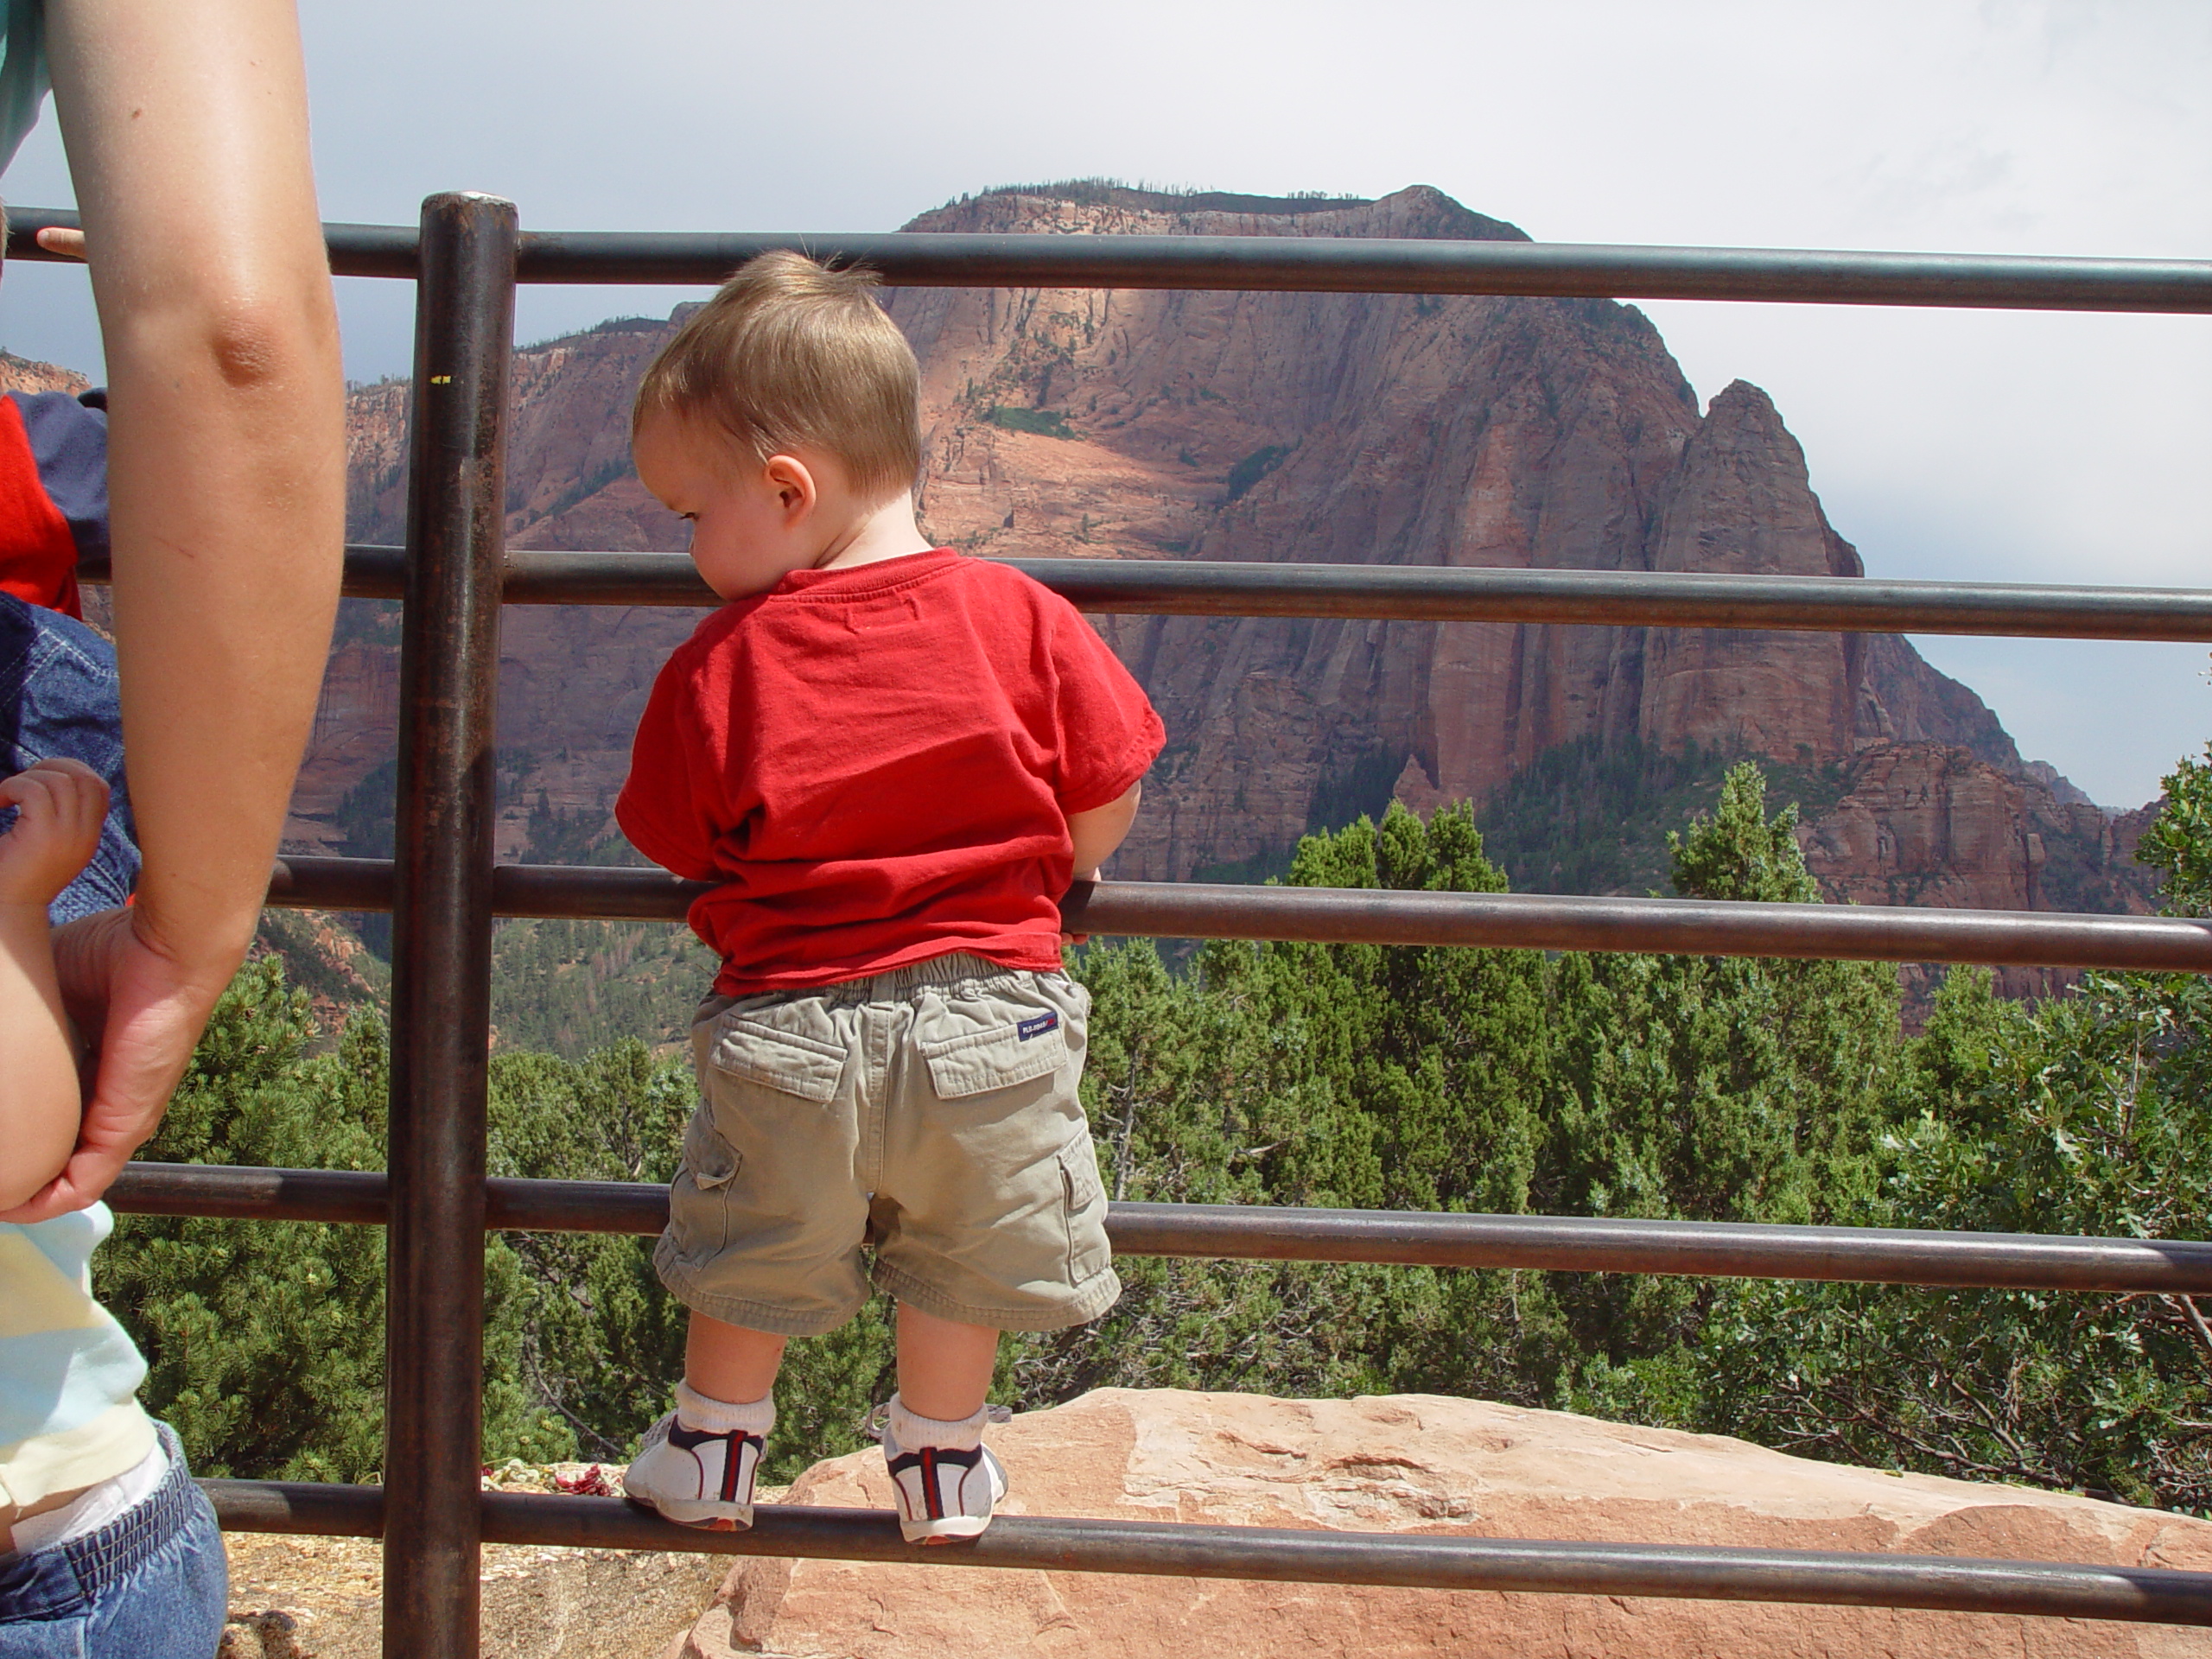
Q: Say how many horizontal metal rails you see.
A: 5